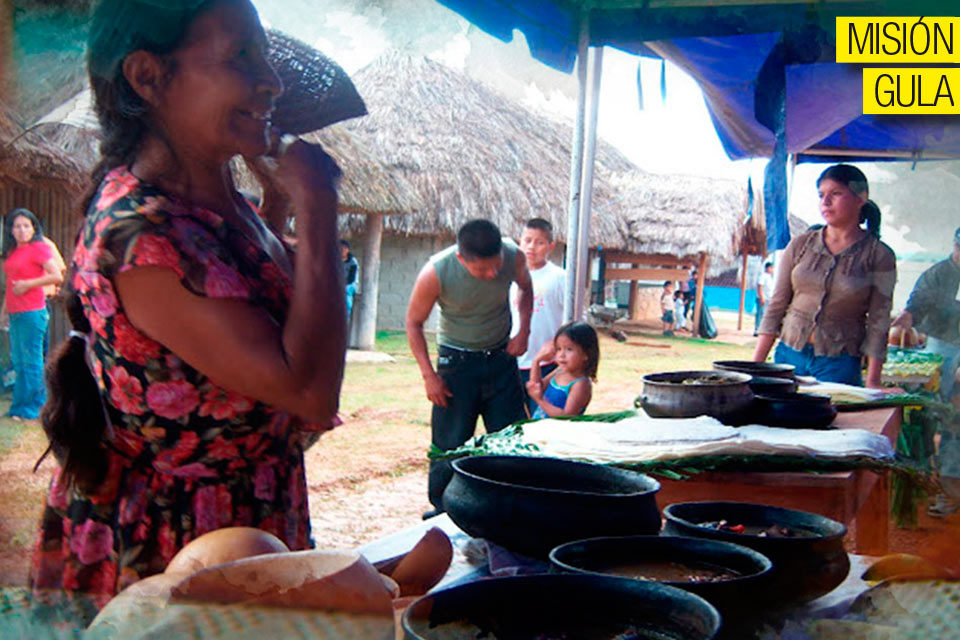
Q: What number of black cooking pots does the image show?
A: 8